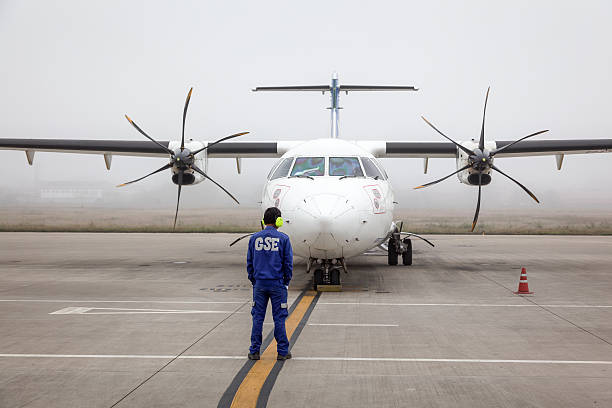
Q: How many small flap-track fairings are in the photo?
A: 5